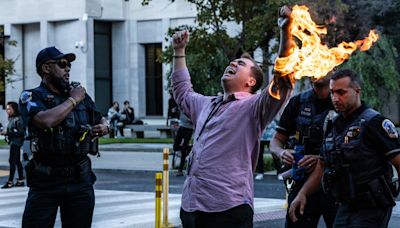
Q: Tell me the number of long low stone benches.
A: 1